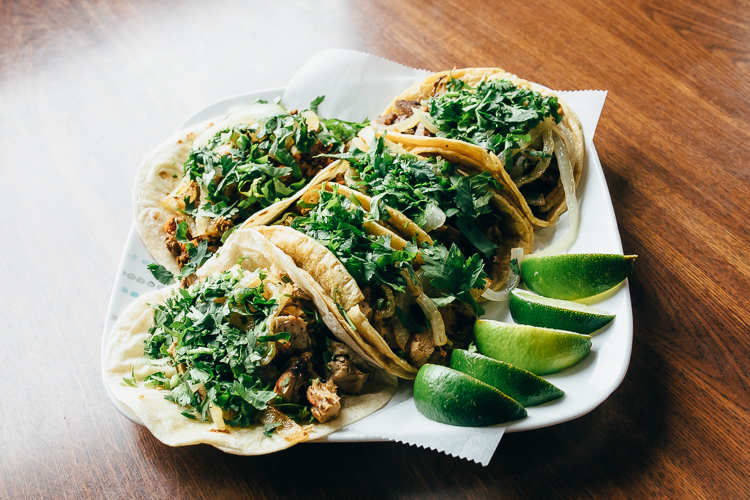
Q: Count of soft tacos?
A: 5